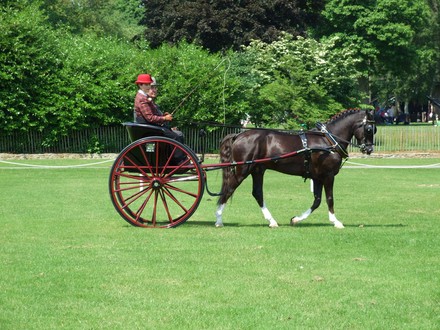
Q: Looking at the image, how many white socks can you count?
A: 4